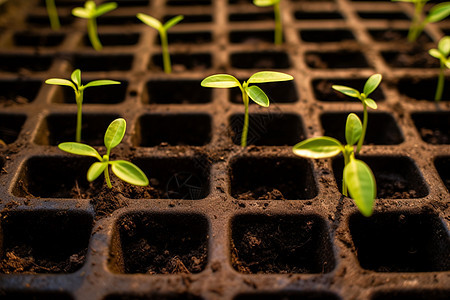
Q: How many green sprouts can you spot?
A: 11